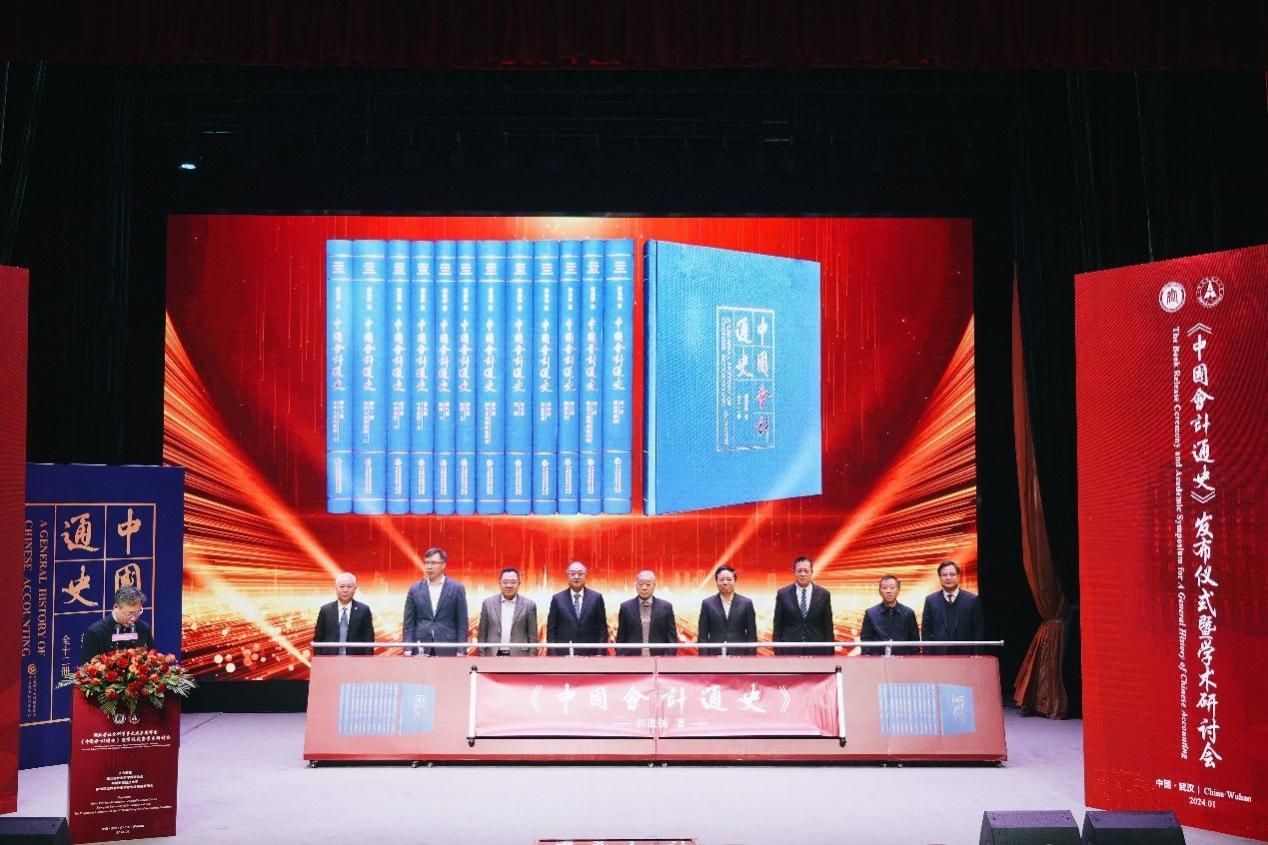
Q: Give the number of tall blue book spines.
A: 12